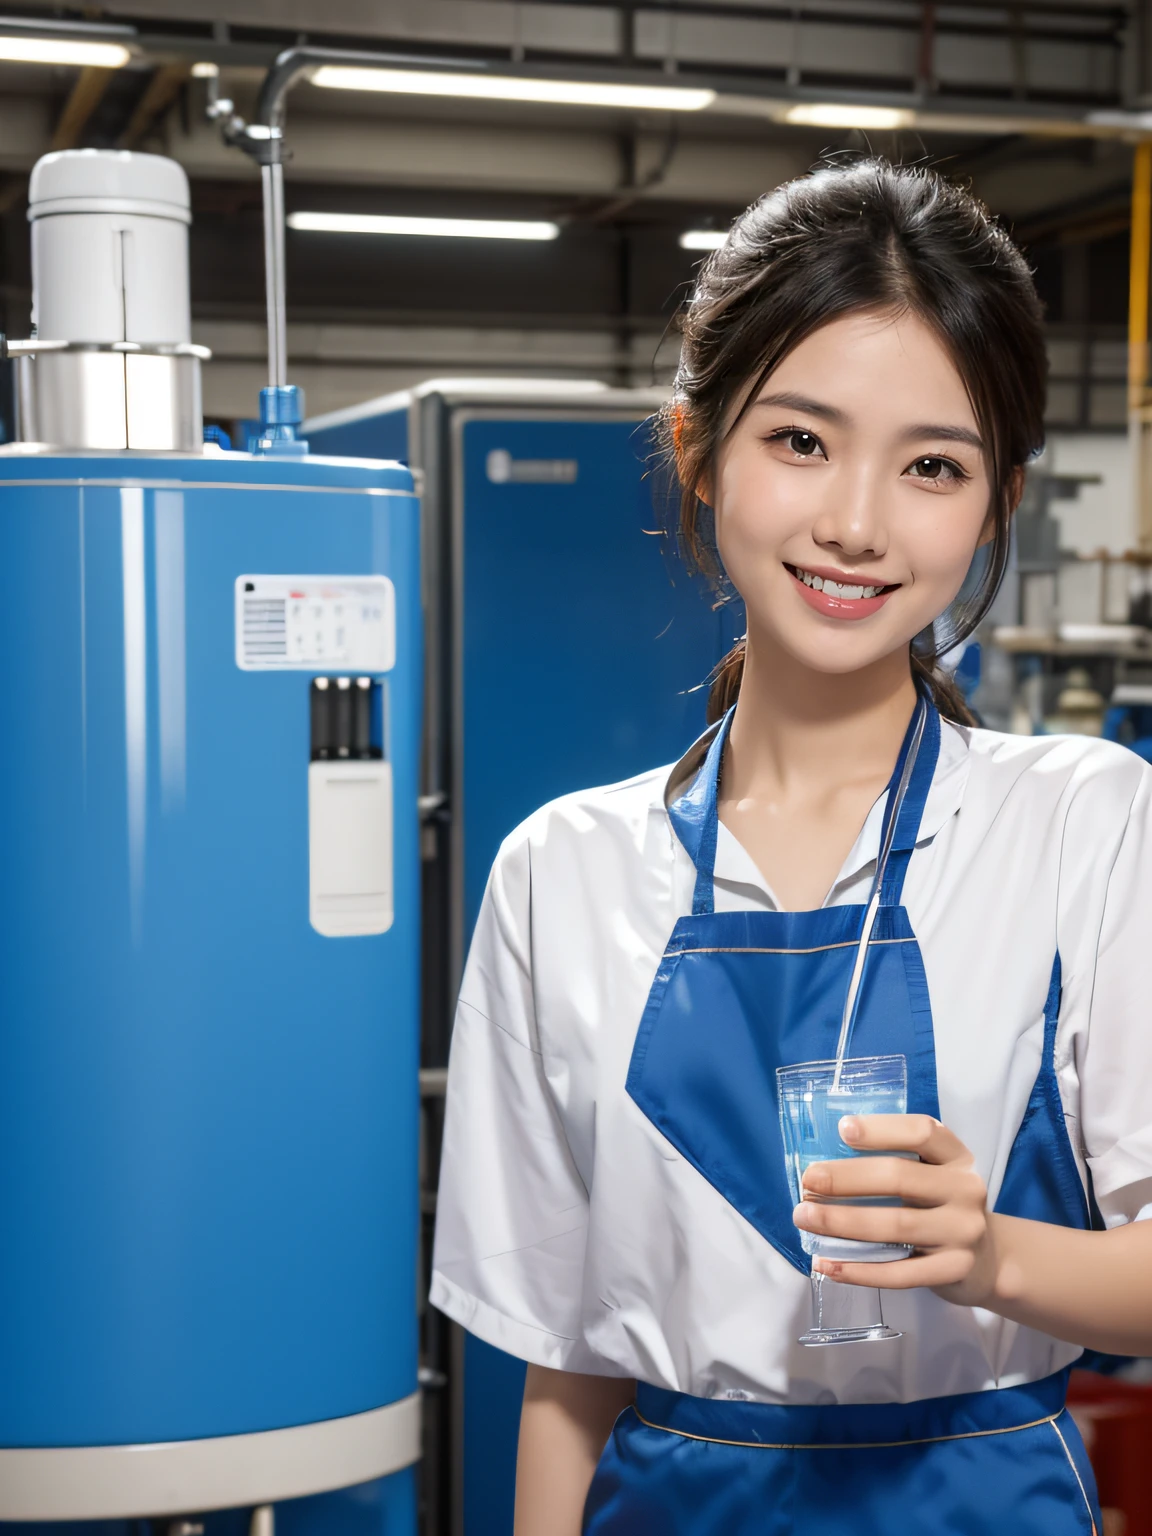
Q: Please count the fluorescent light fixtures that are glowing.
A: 5